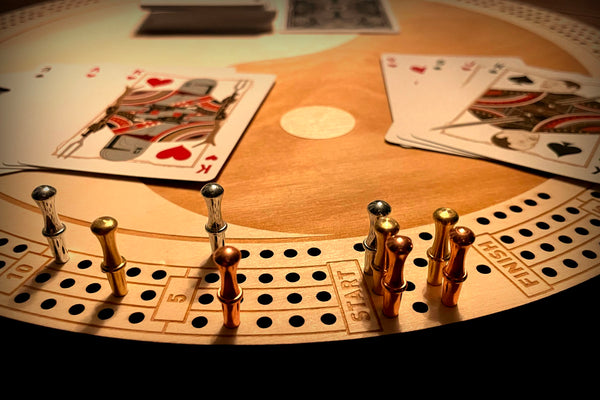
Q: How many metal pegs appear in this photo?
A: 9